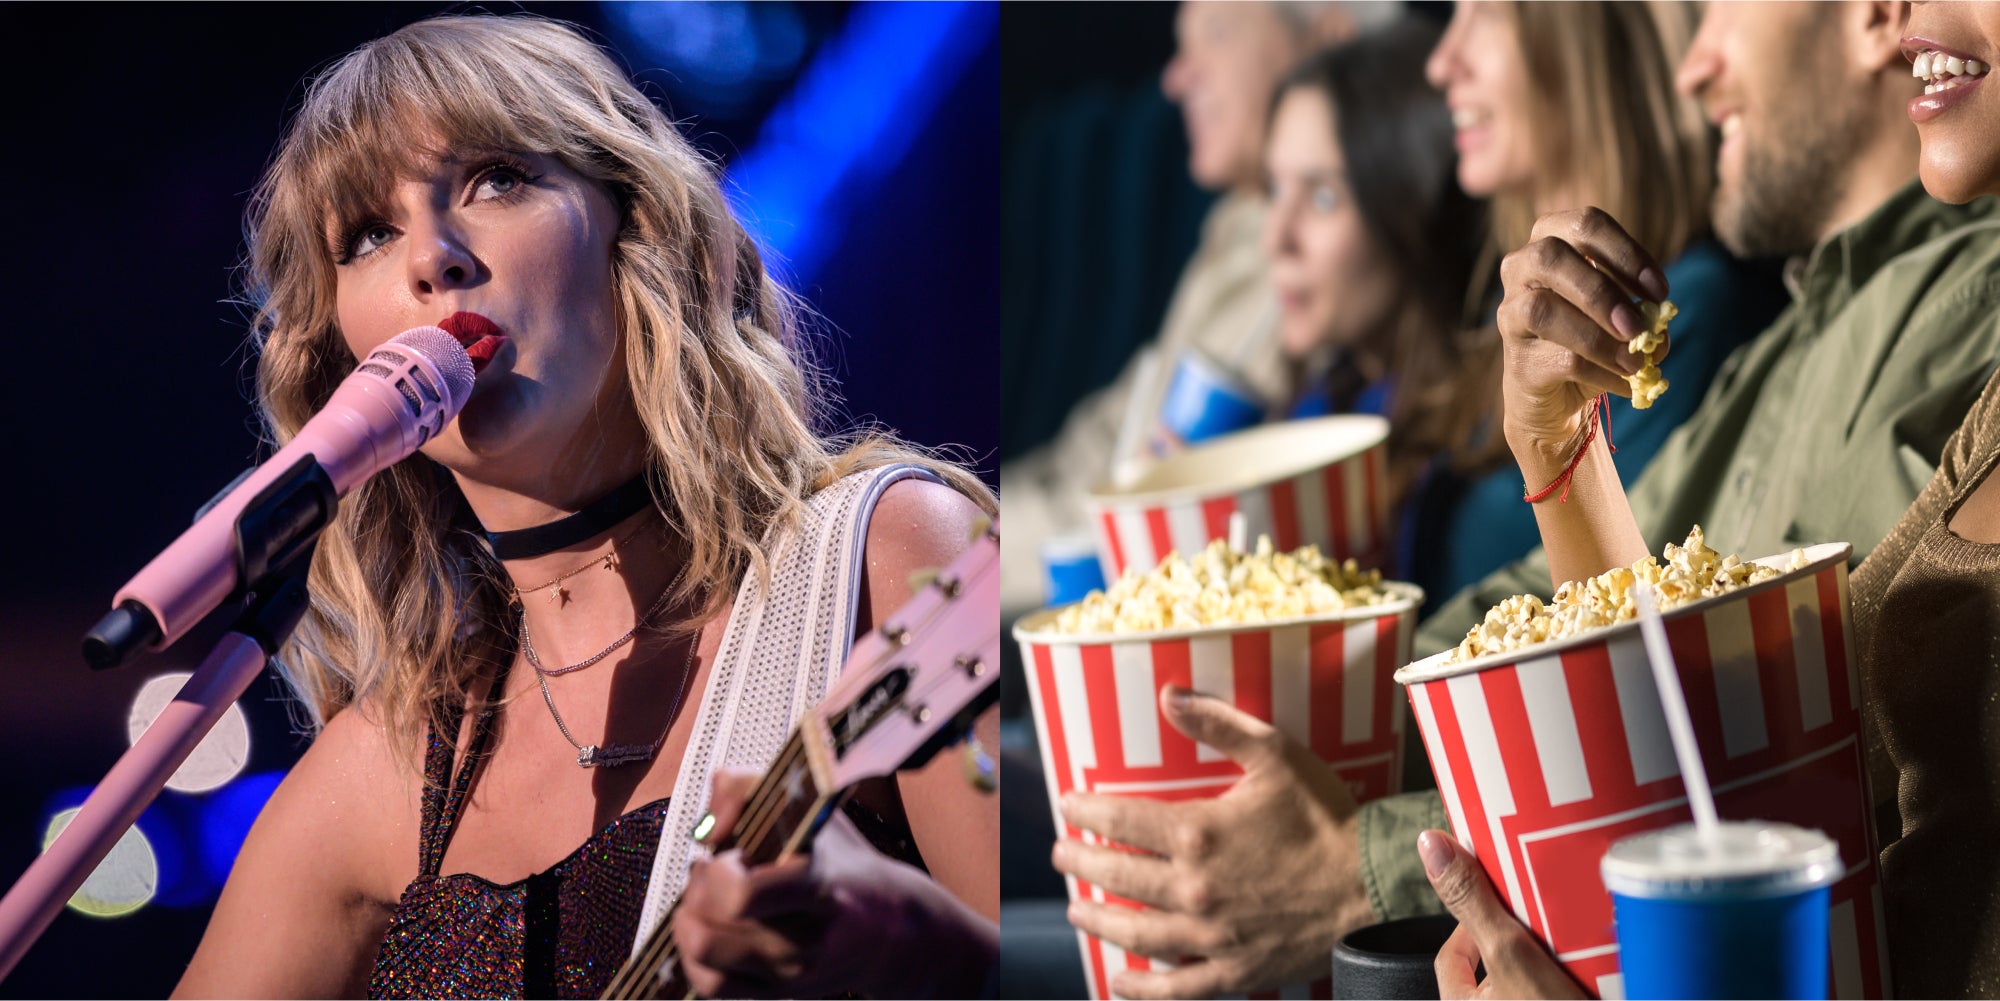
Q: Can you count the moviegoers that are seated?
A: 5